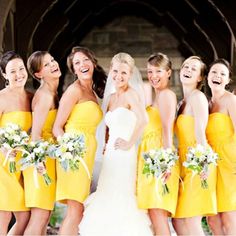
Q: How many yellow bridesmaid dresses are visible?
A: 6